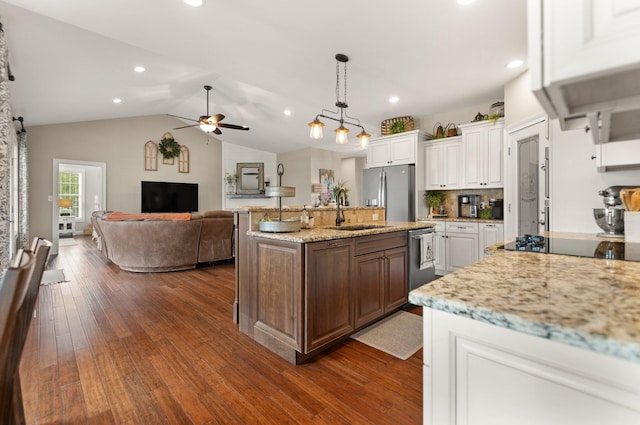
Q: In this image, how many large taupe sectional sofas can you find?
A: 1